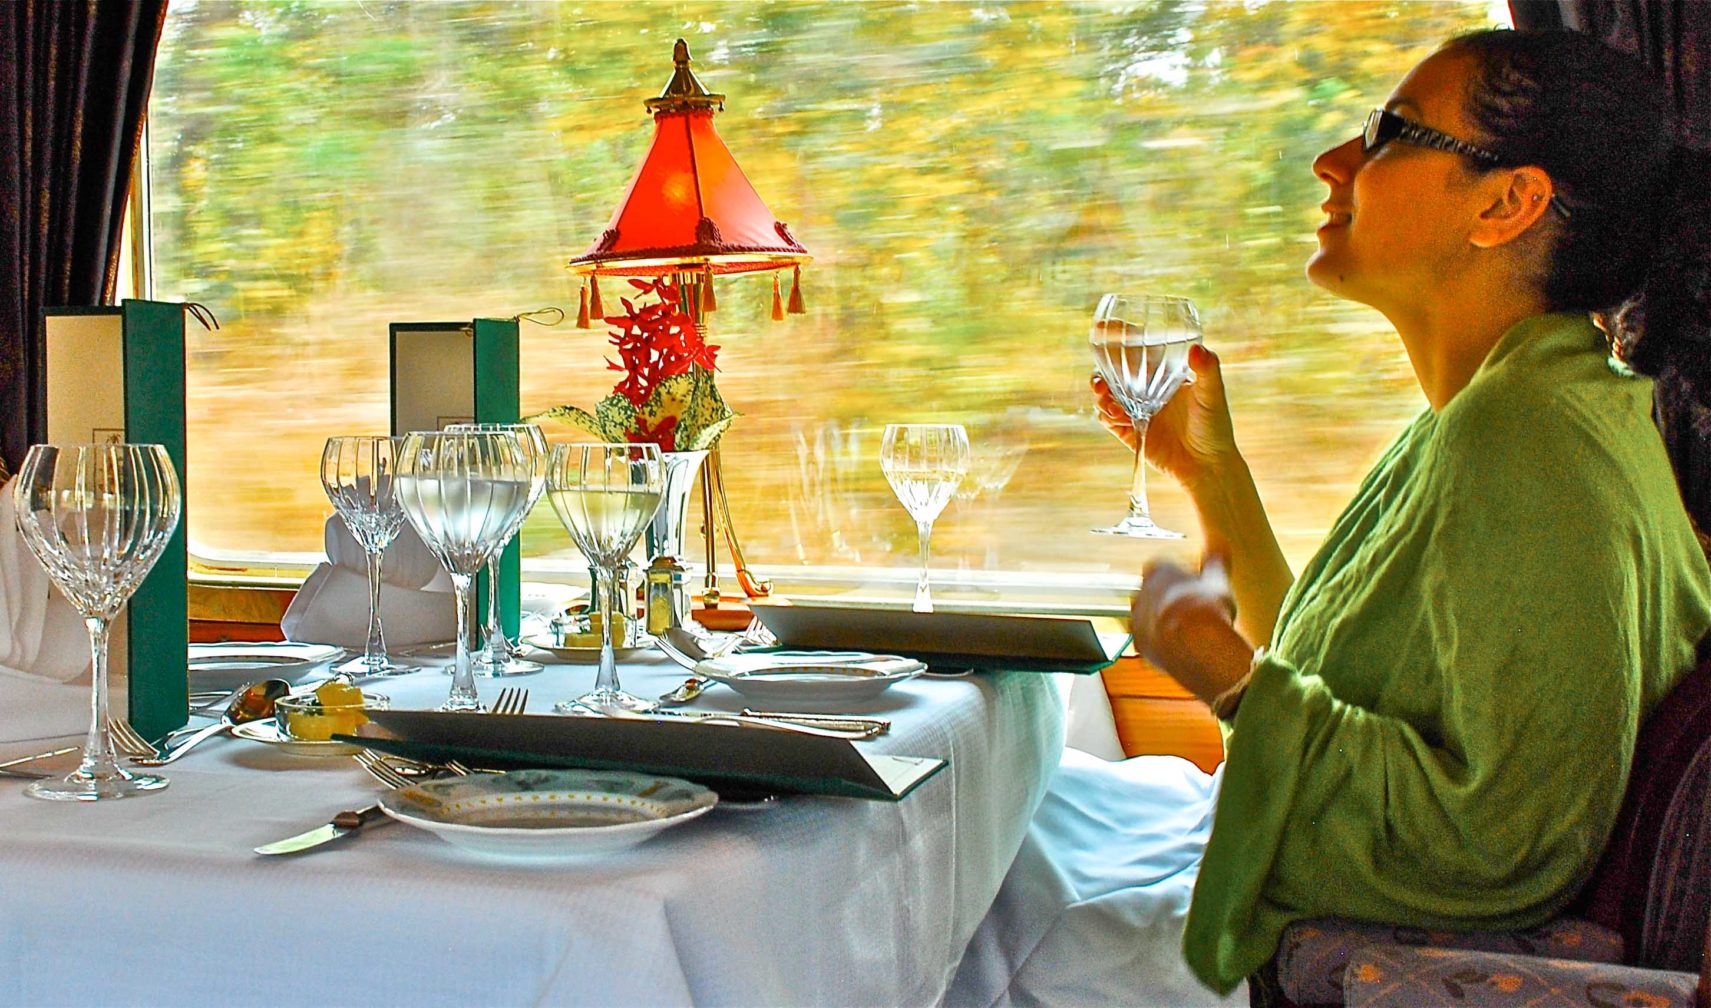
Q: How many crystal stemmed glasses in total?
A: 7